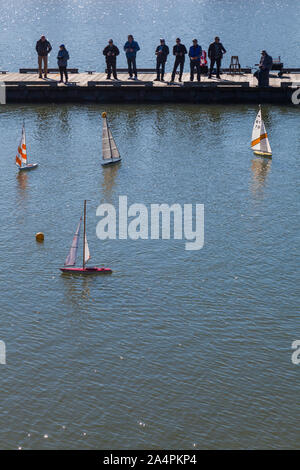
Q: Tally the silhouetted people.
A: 9